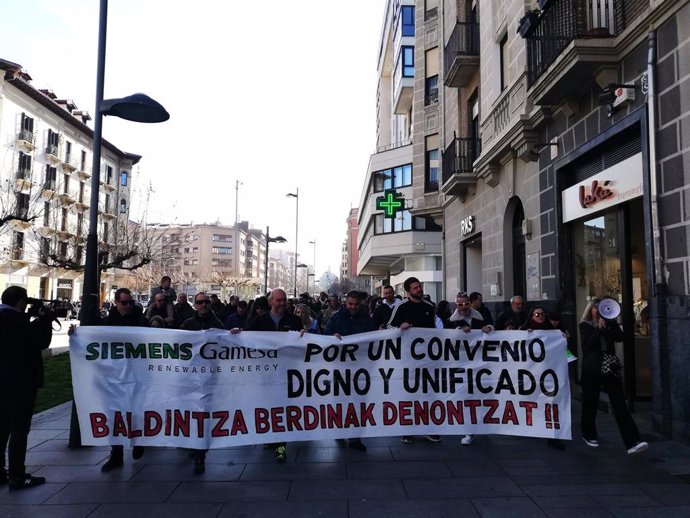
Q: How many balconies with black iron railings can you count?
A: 3